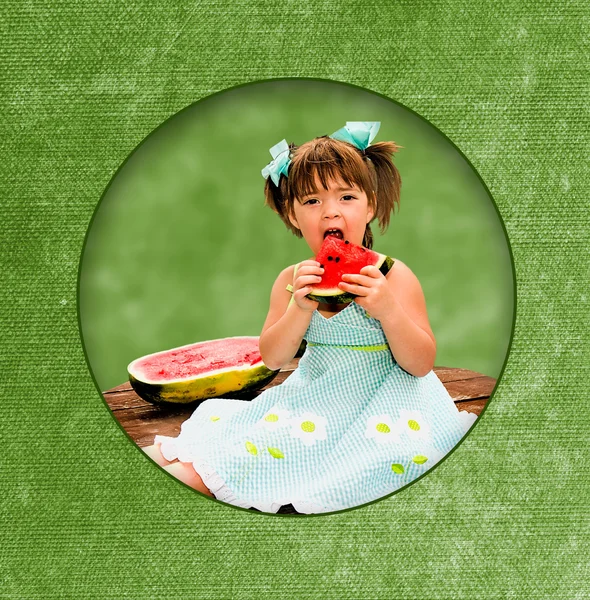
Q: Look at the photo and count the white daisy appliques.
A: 4